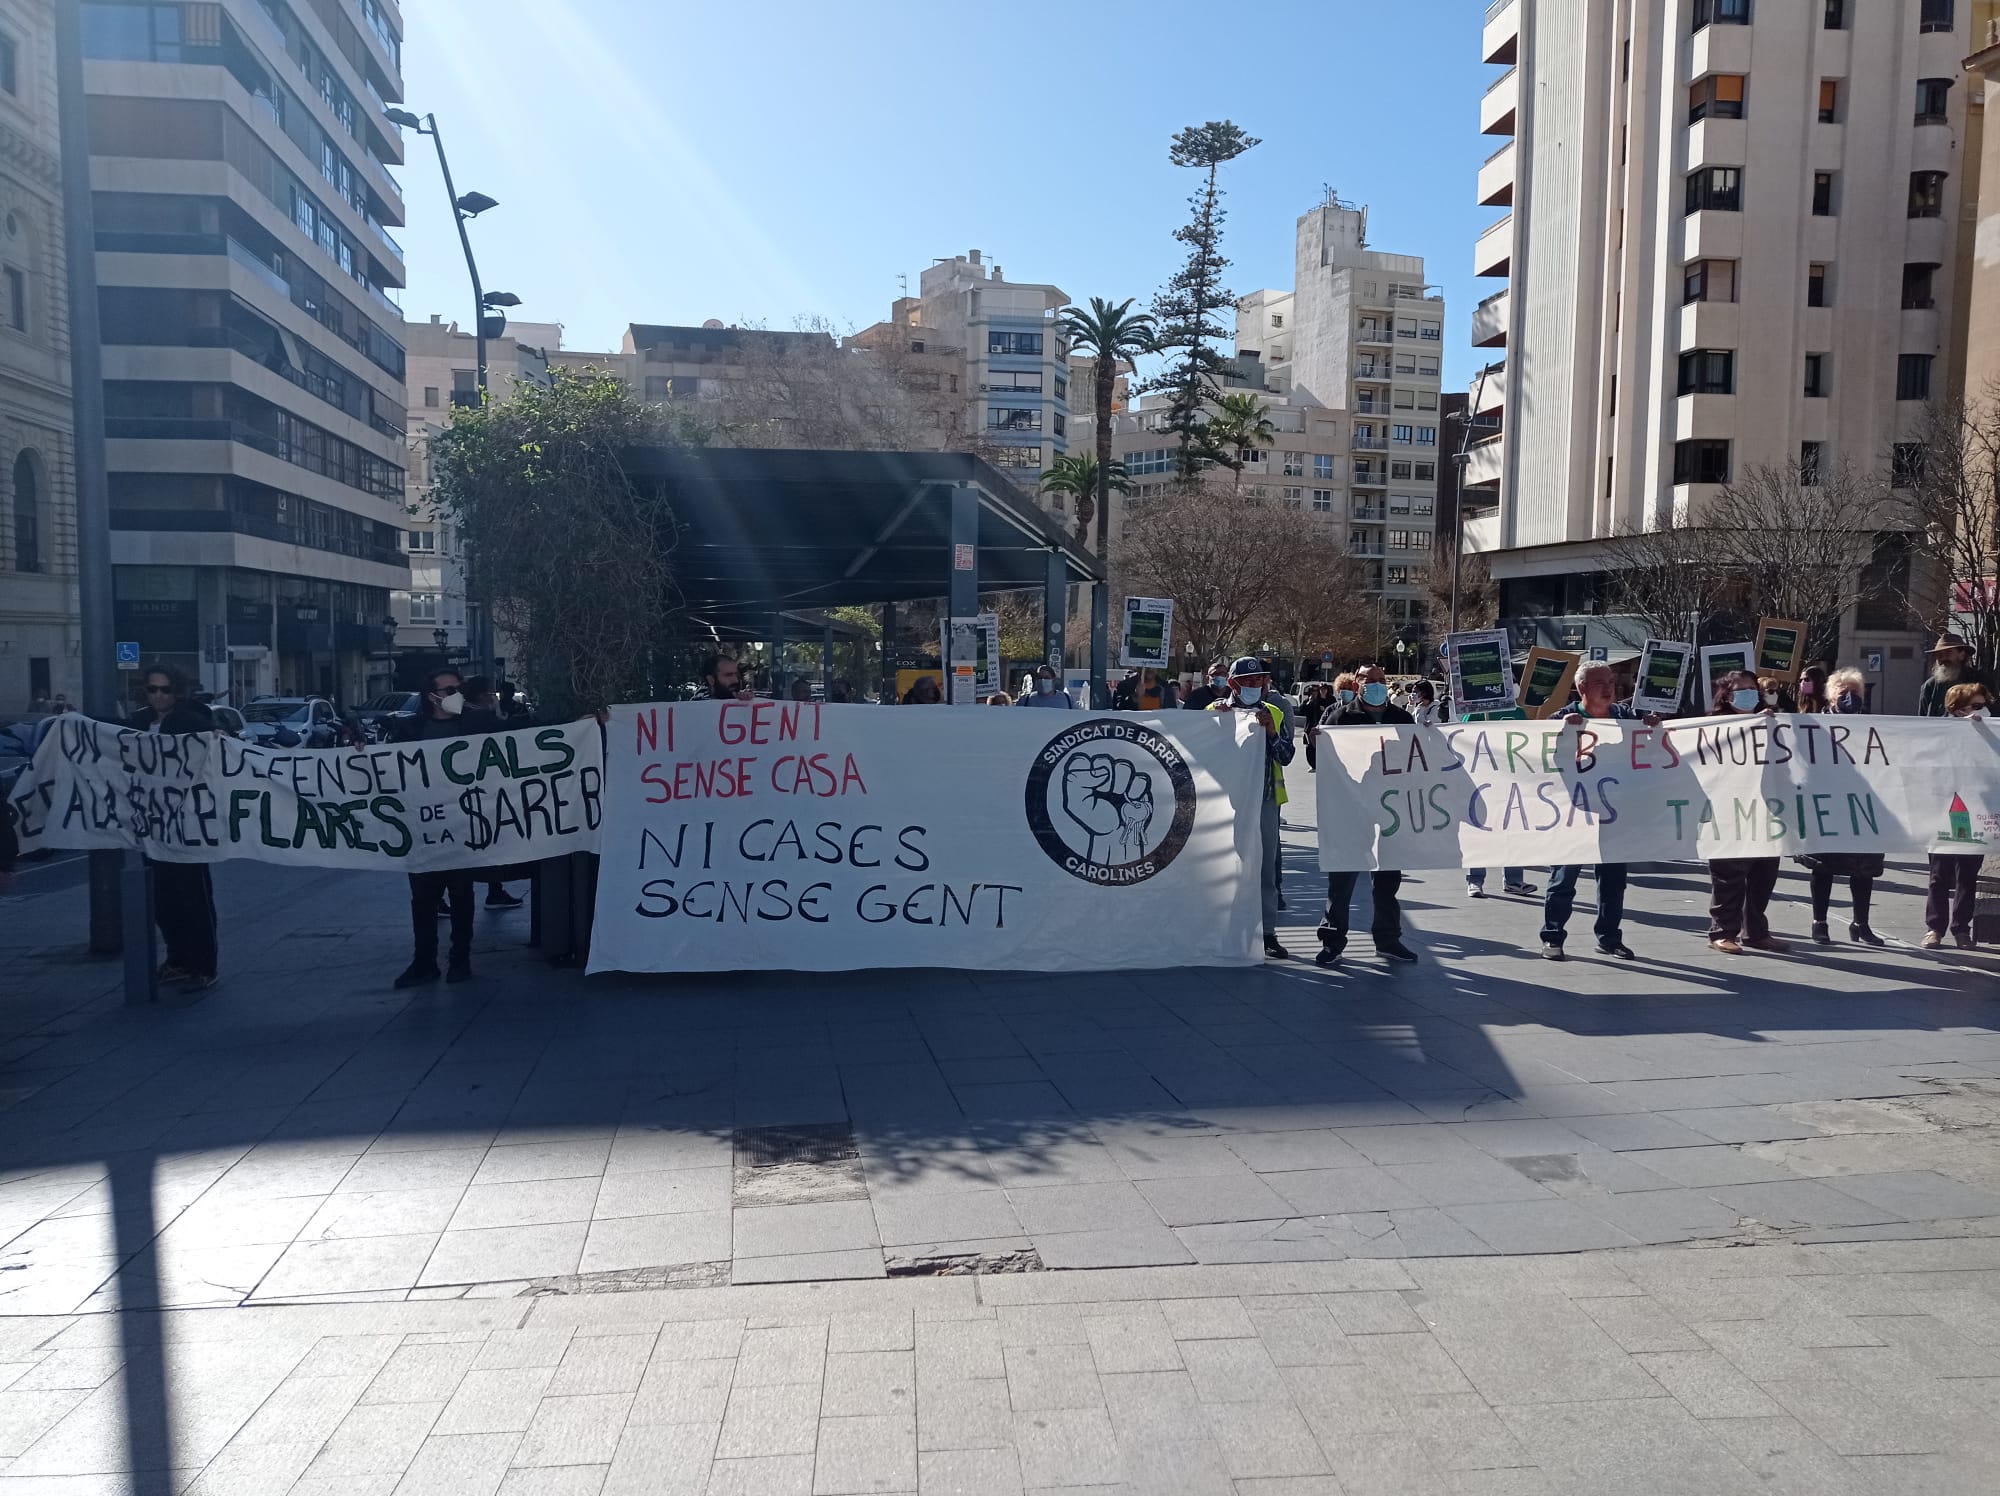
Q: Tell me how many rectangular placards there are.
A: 7